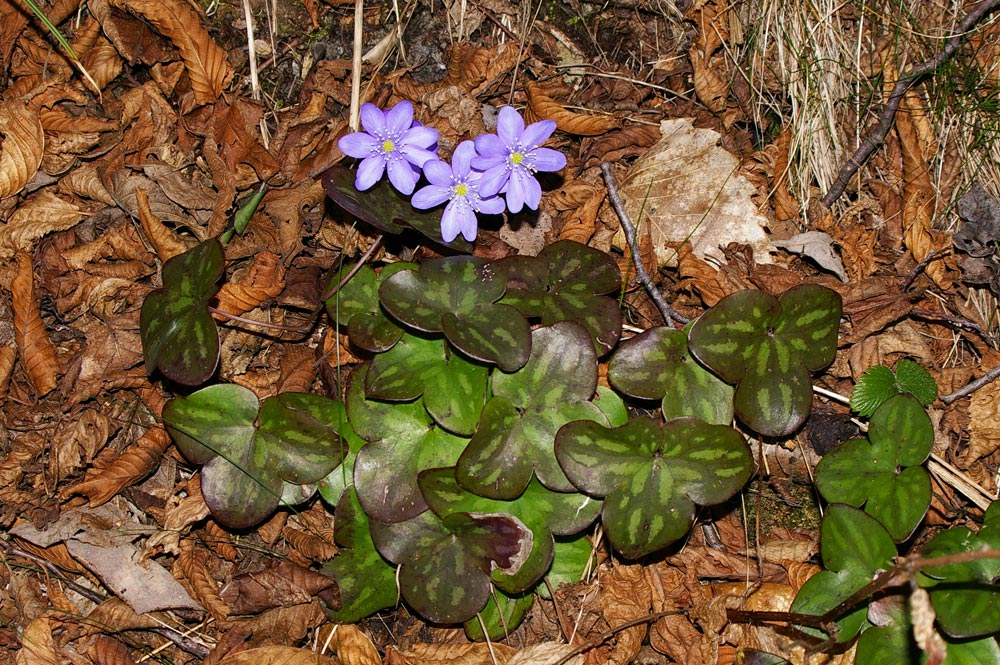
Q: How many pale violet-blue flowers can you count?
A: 3